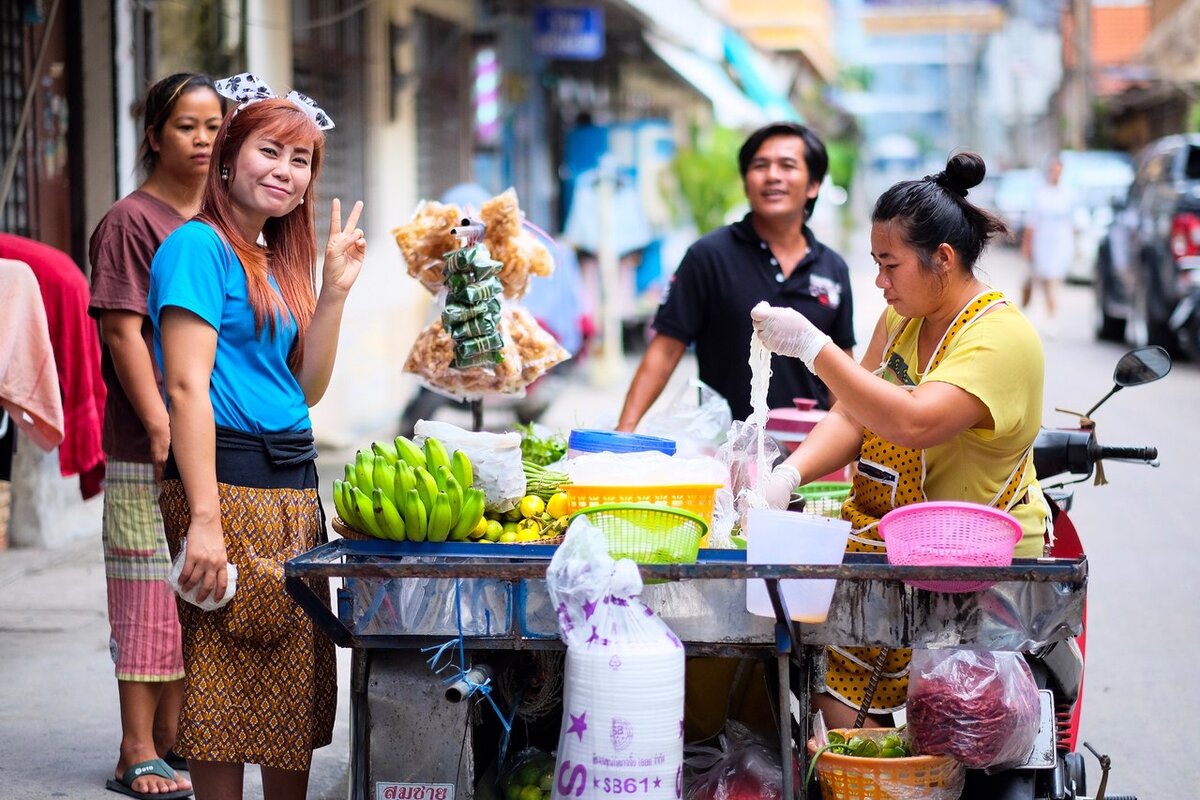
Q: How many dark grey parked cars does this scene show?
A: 1